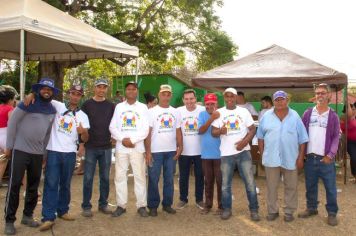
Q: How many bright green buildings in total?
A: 1